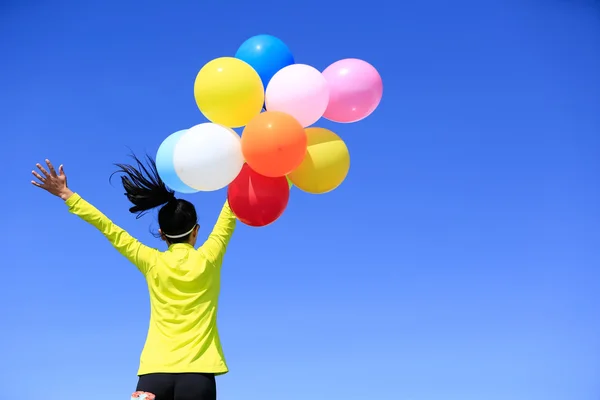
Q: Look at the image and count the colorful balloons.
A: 9